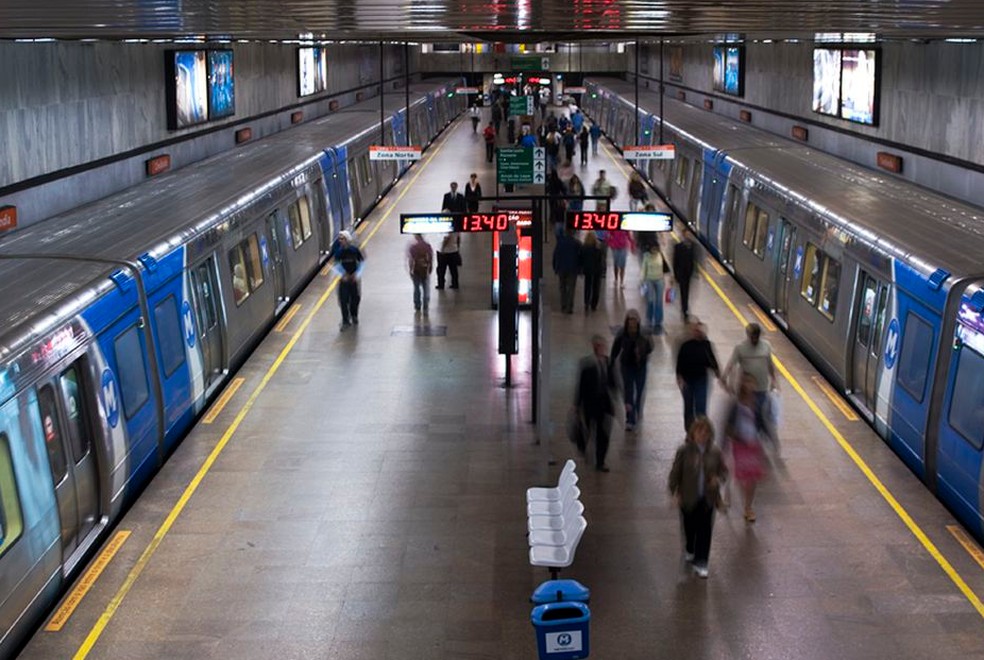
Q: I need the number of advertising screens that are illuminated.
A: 4